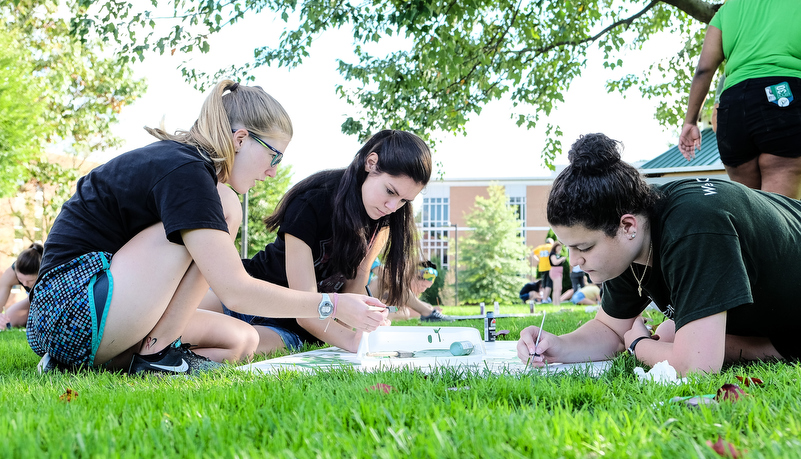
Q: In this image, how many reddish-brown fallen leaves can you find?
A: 5